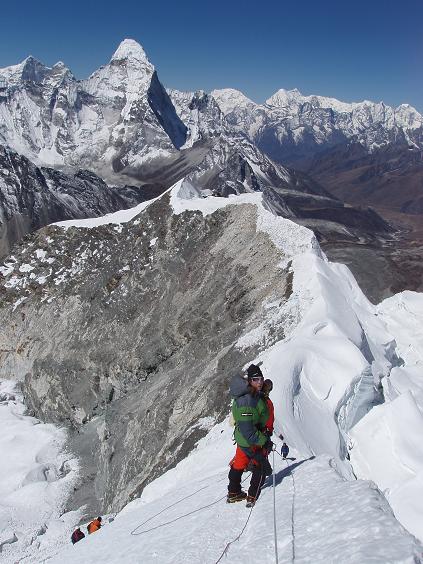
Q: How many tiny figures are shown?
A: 3